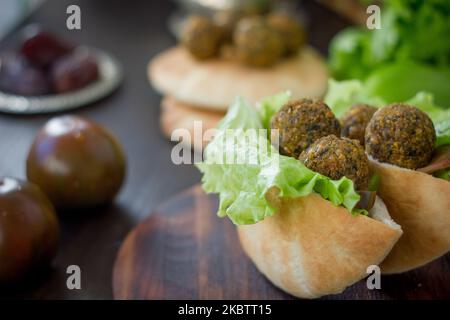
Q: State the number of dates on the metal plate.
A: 3